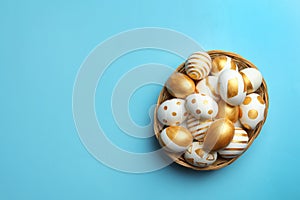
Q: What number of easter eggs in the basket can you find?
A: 15